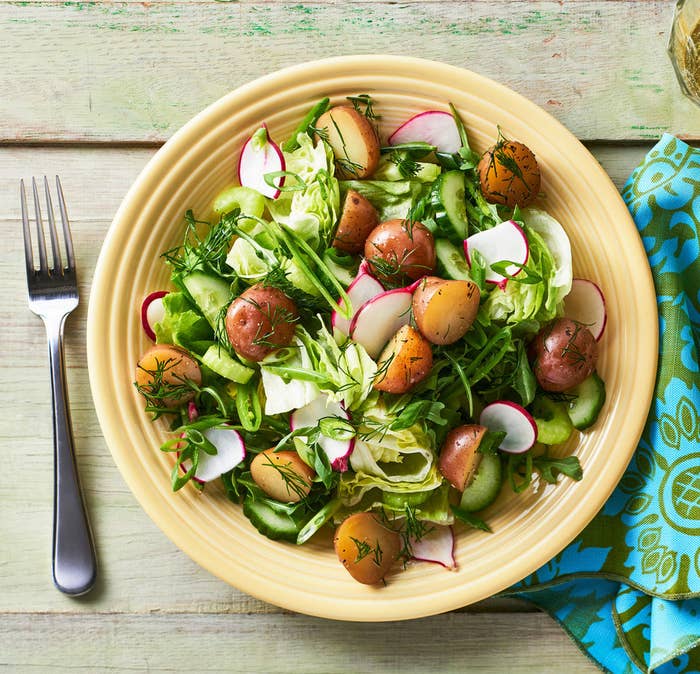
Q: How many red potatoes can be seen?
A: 12